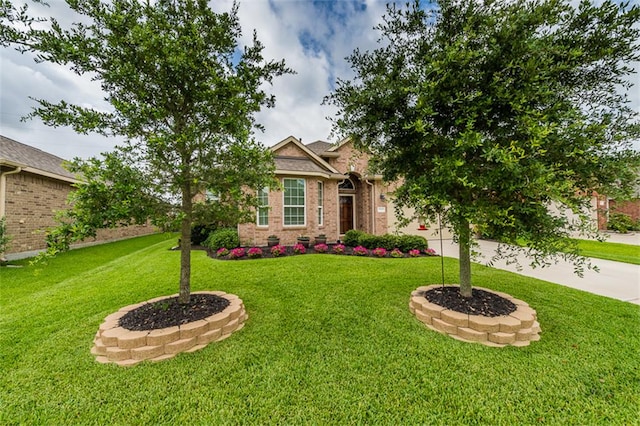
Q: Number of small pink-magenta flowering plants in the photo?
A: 12